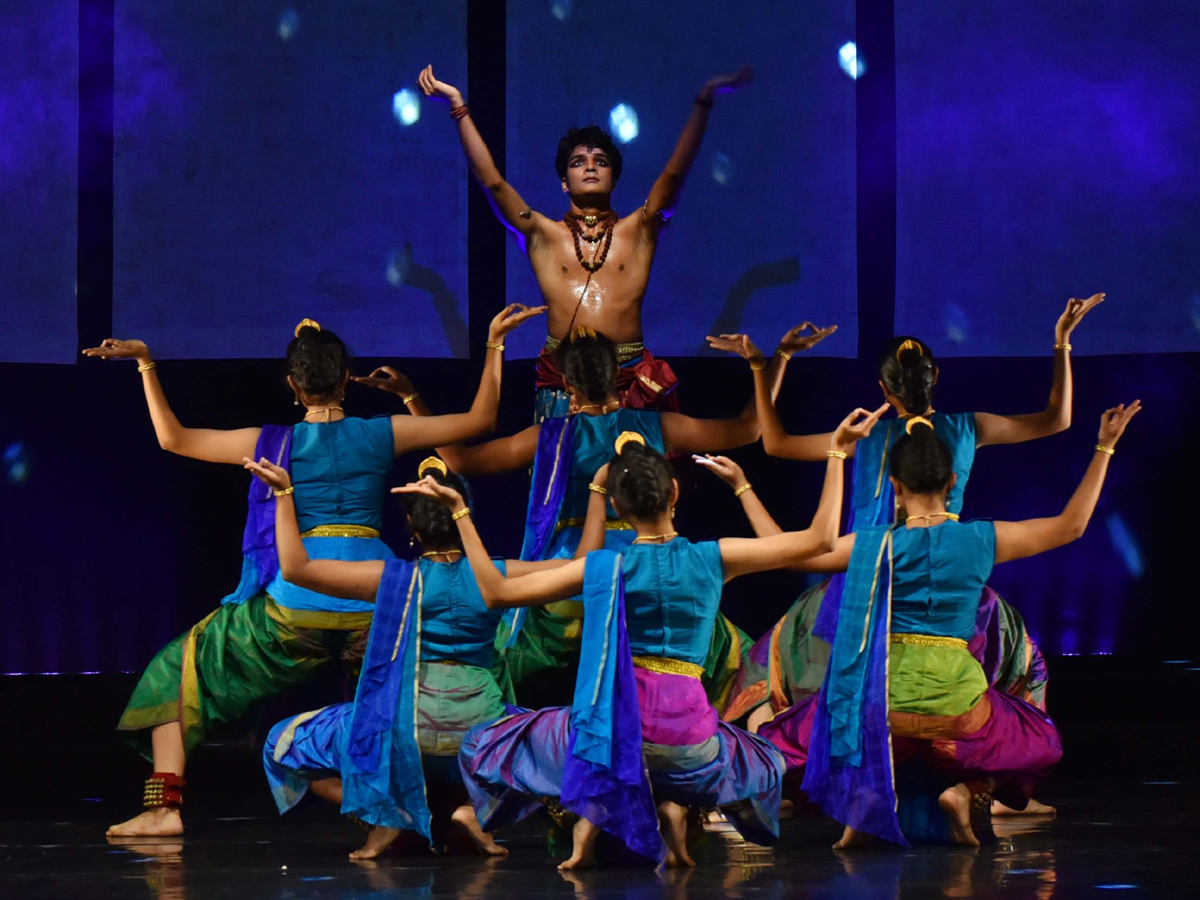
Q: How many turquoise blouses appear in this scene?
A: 6